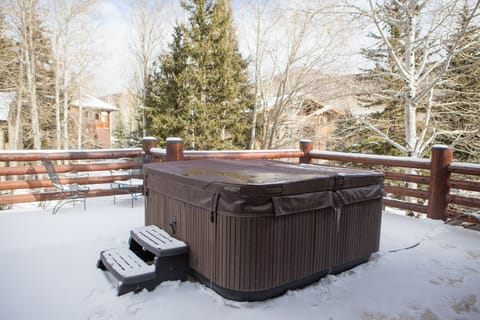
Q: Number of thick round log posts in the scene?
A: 4